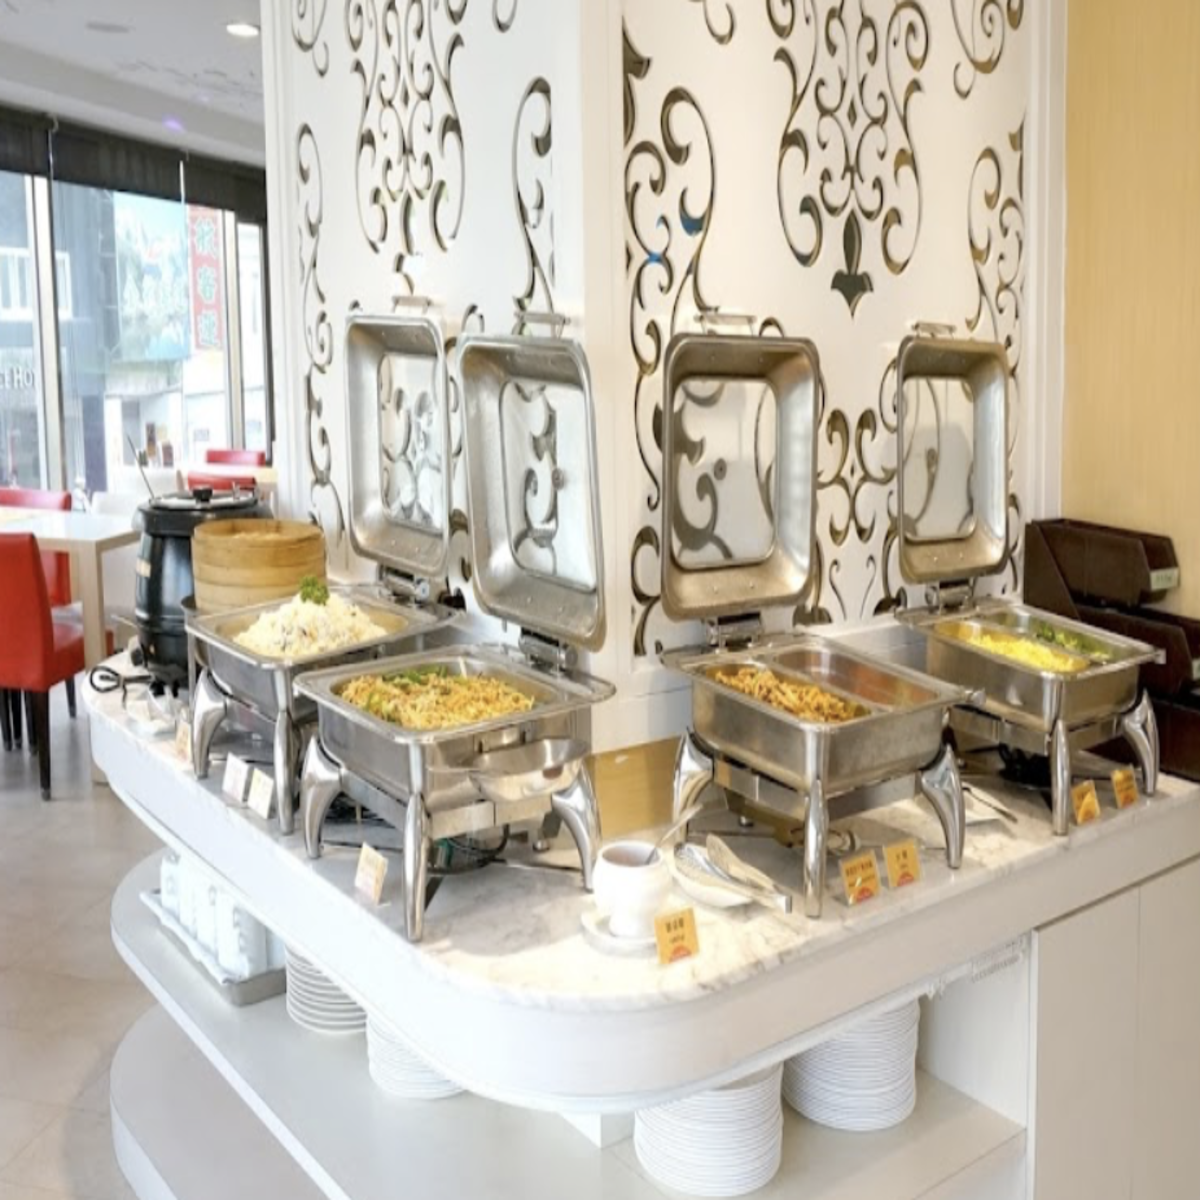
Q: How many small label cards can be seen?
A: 9